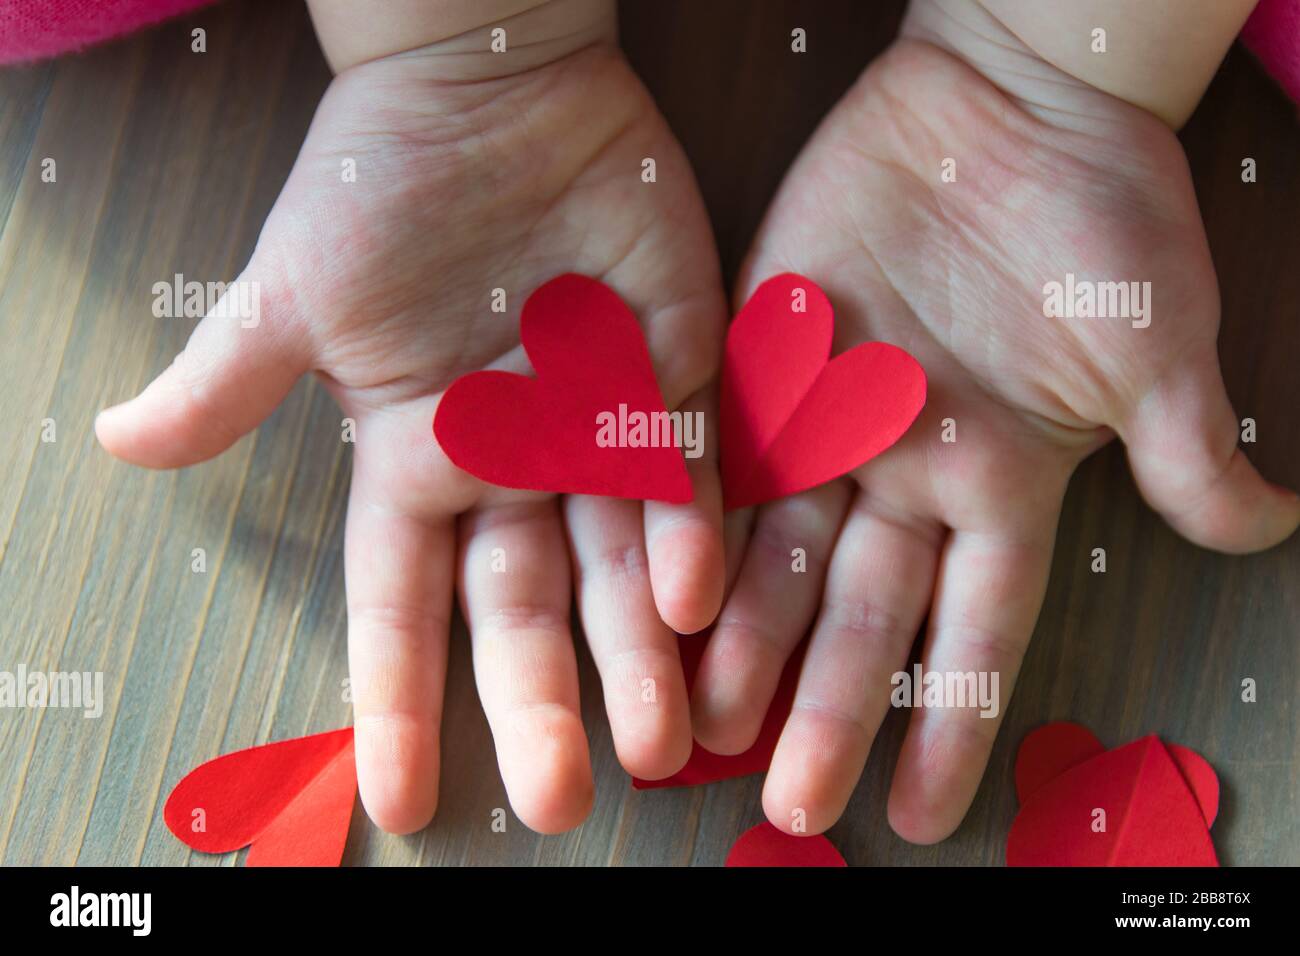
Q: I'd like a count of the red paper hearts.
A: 7